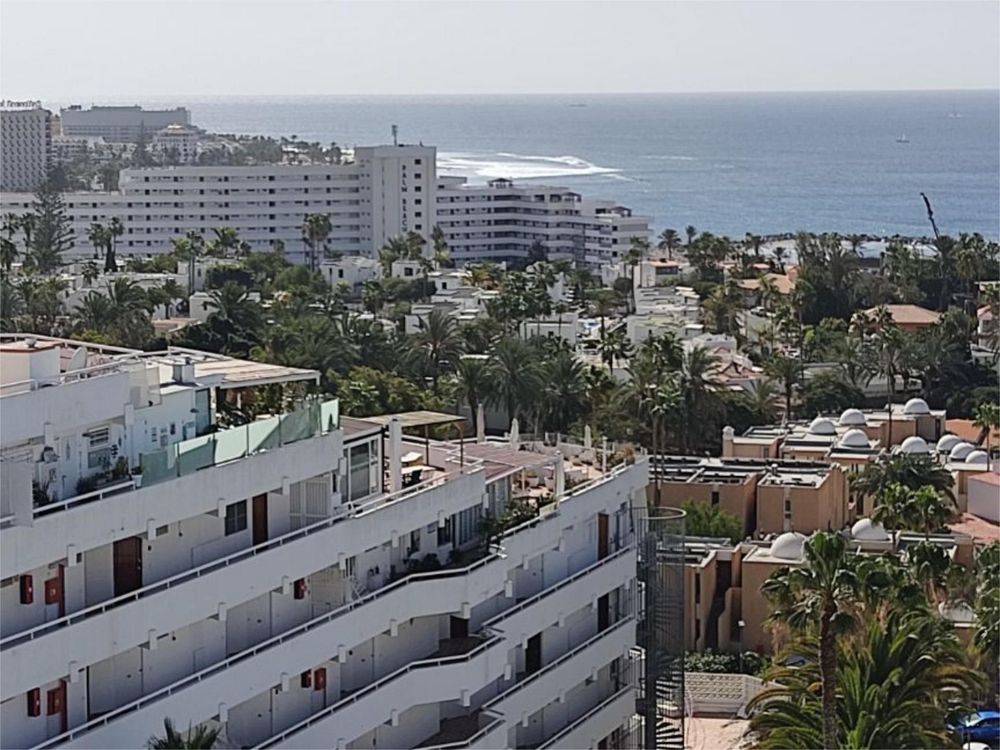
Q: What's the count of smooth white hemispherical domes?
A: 11